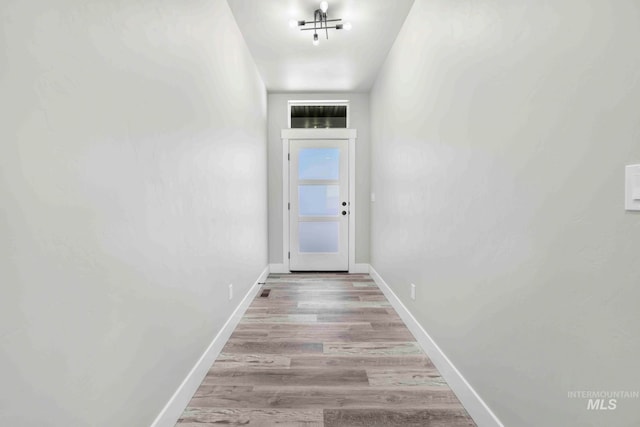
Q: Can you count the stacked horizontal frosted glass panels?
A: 3